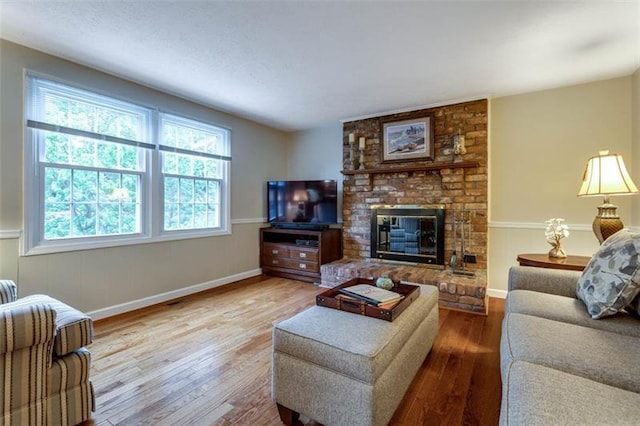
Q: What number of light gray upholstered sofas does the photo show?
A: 1